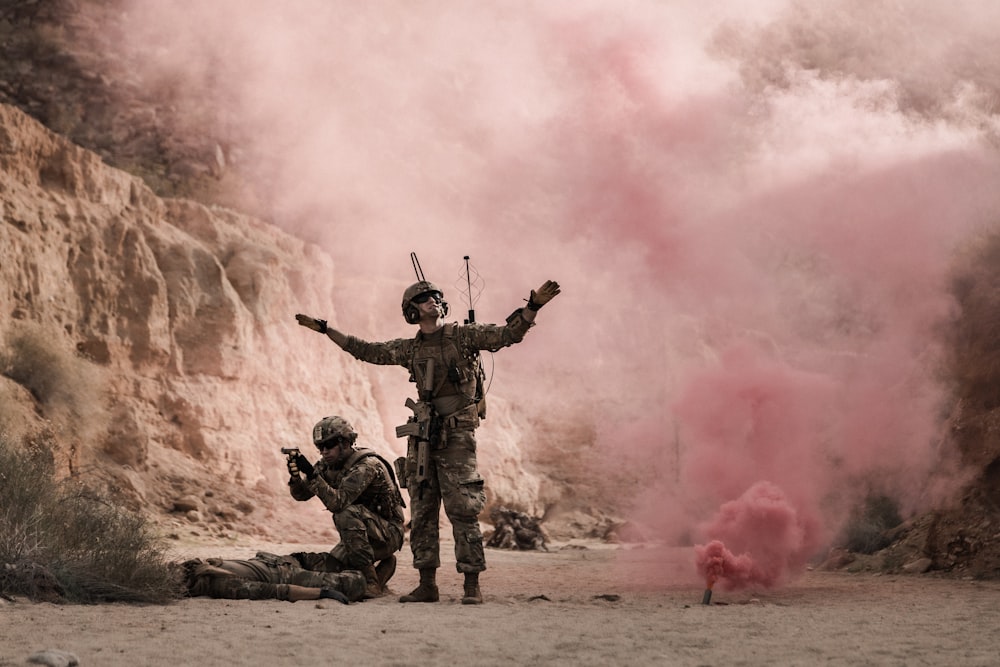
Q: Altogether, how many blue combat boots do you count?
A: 0